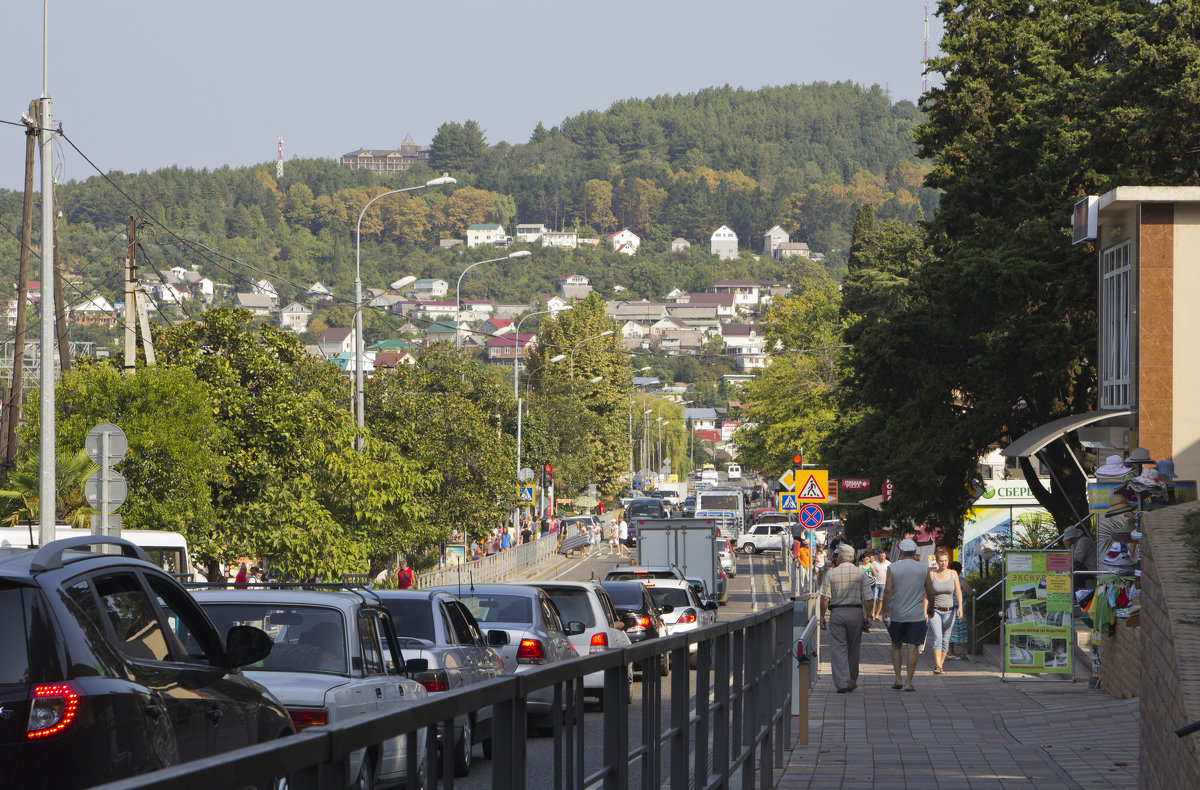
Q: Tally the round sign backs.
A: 3